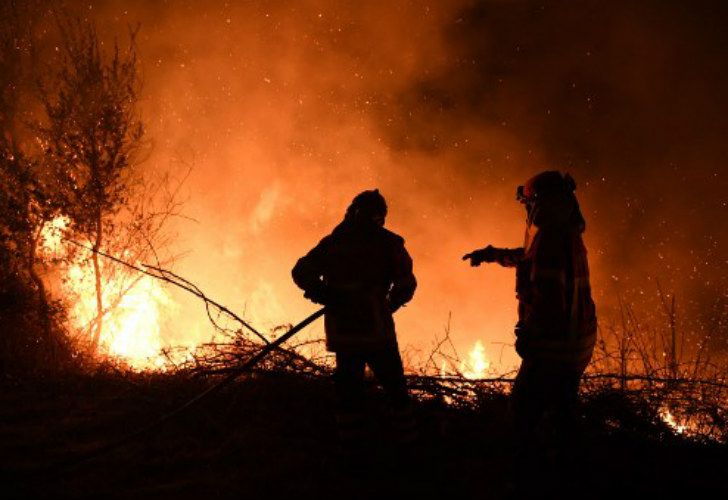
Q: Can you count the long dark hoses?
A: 1